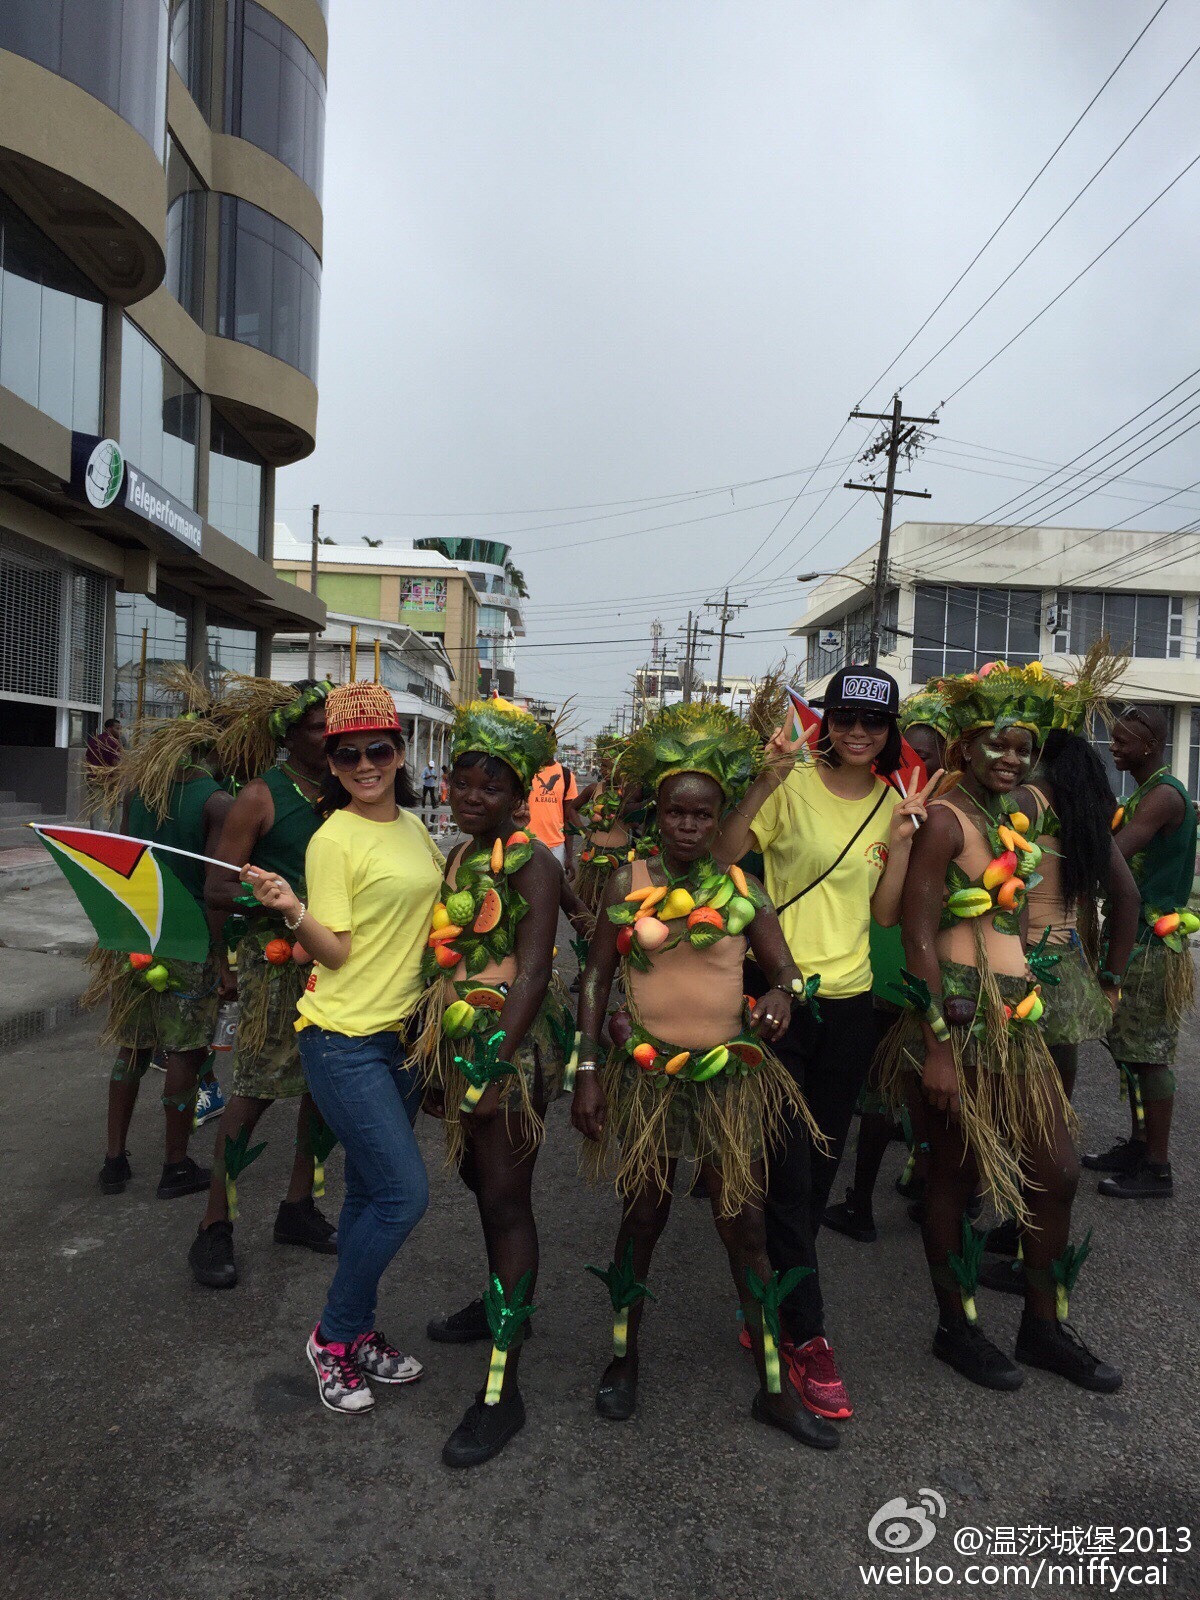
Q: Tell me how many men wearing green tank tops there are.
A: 3